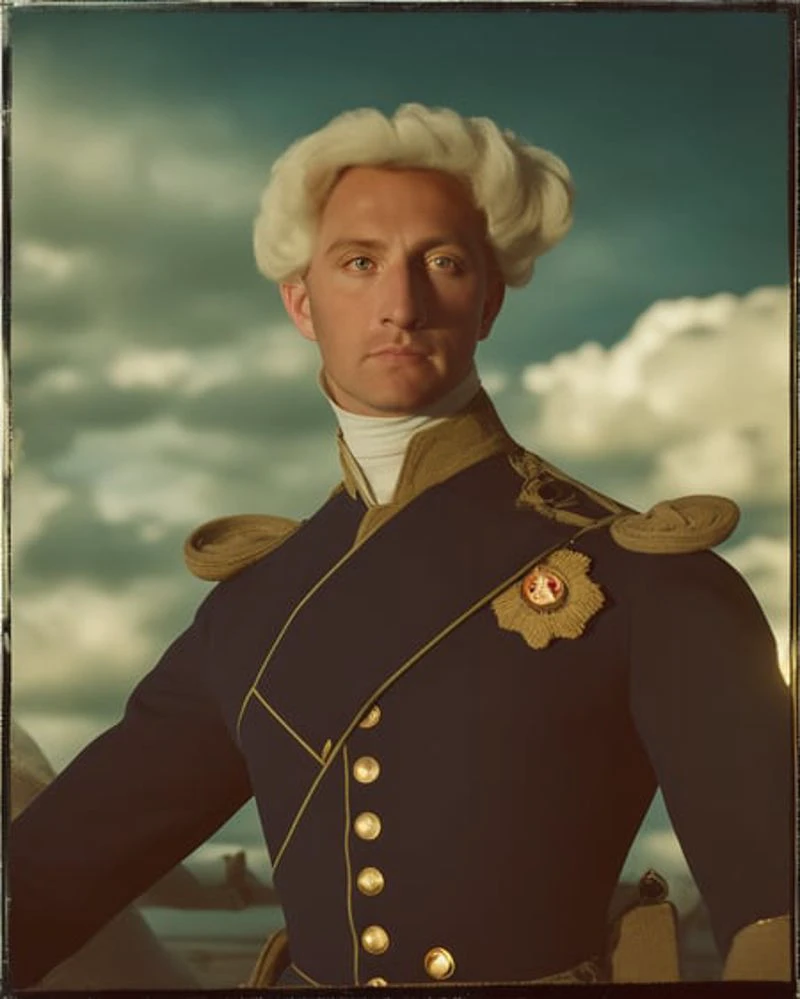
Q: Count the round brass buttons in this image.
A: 7